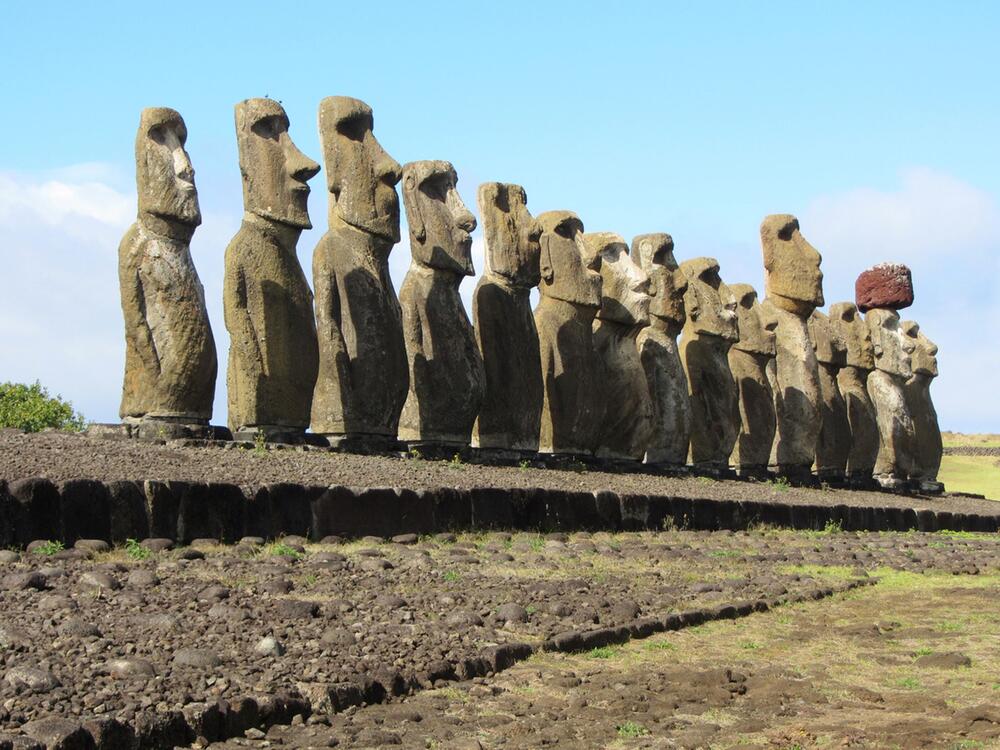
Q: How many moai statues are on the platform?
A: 15